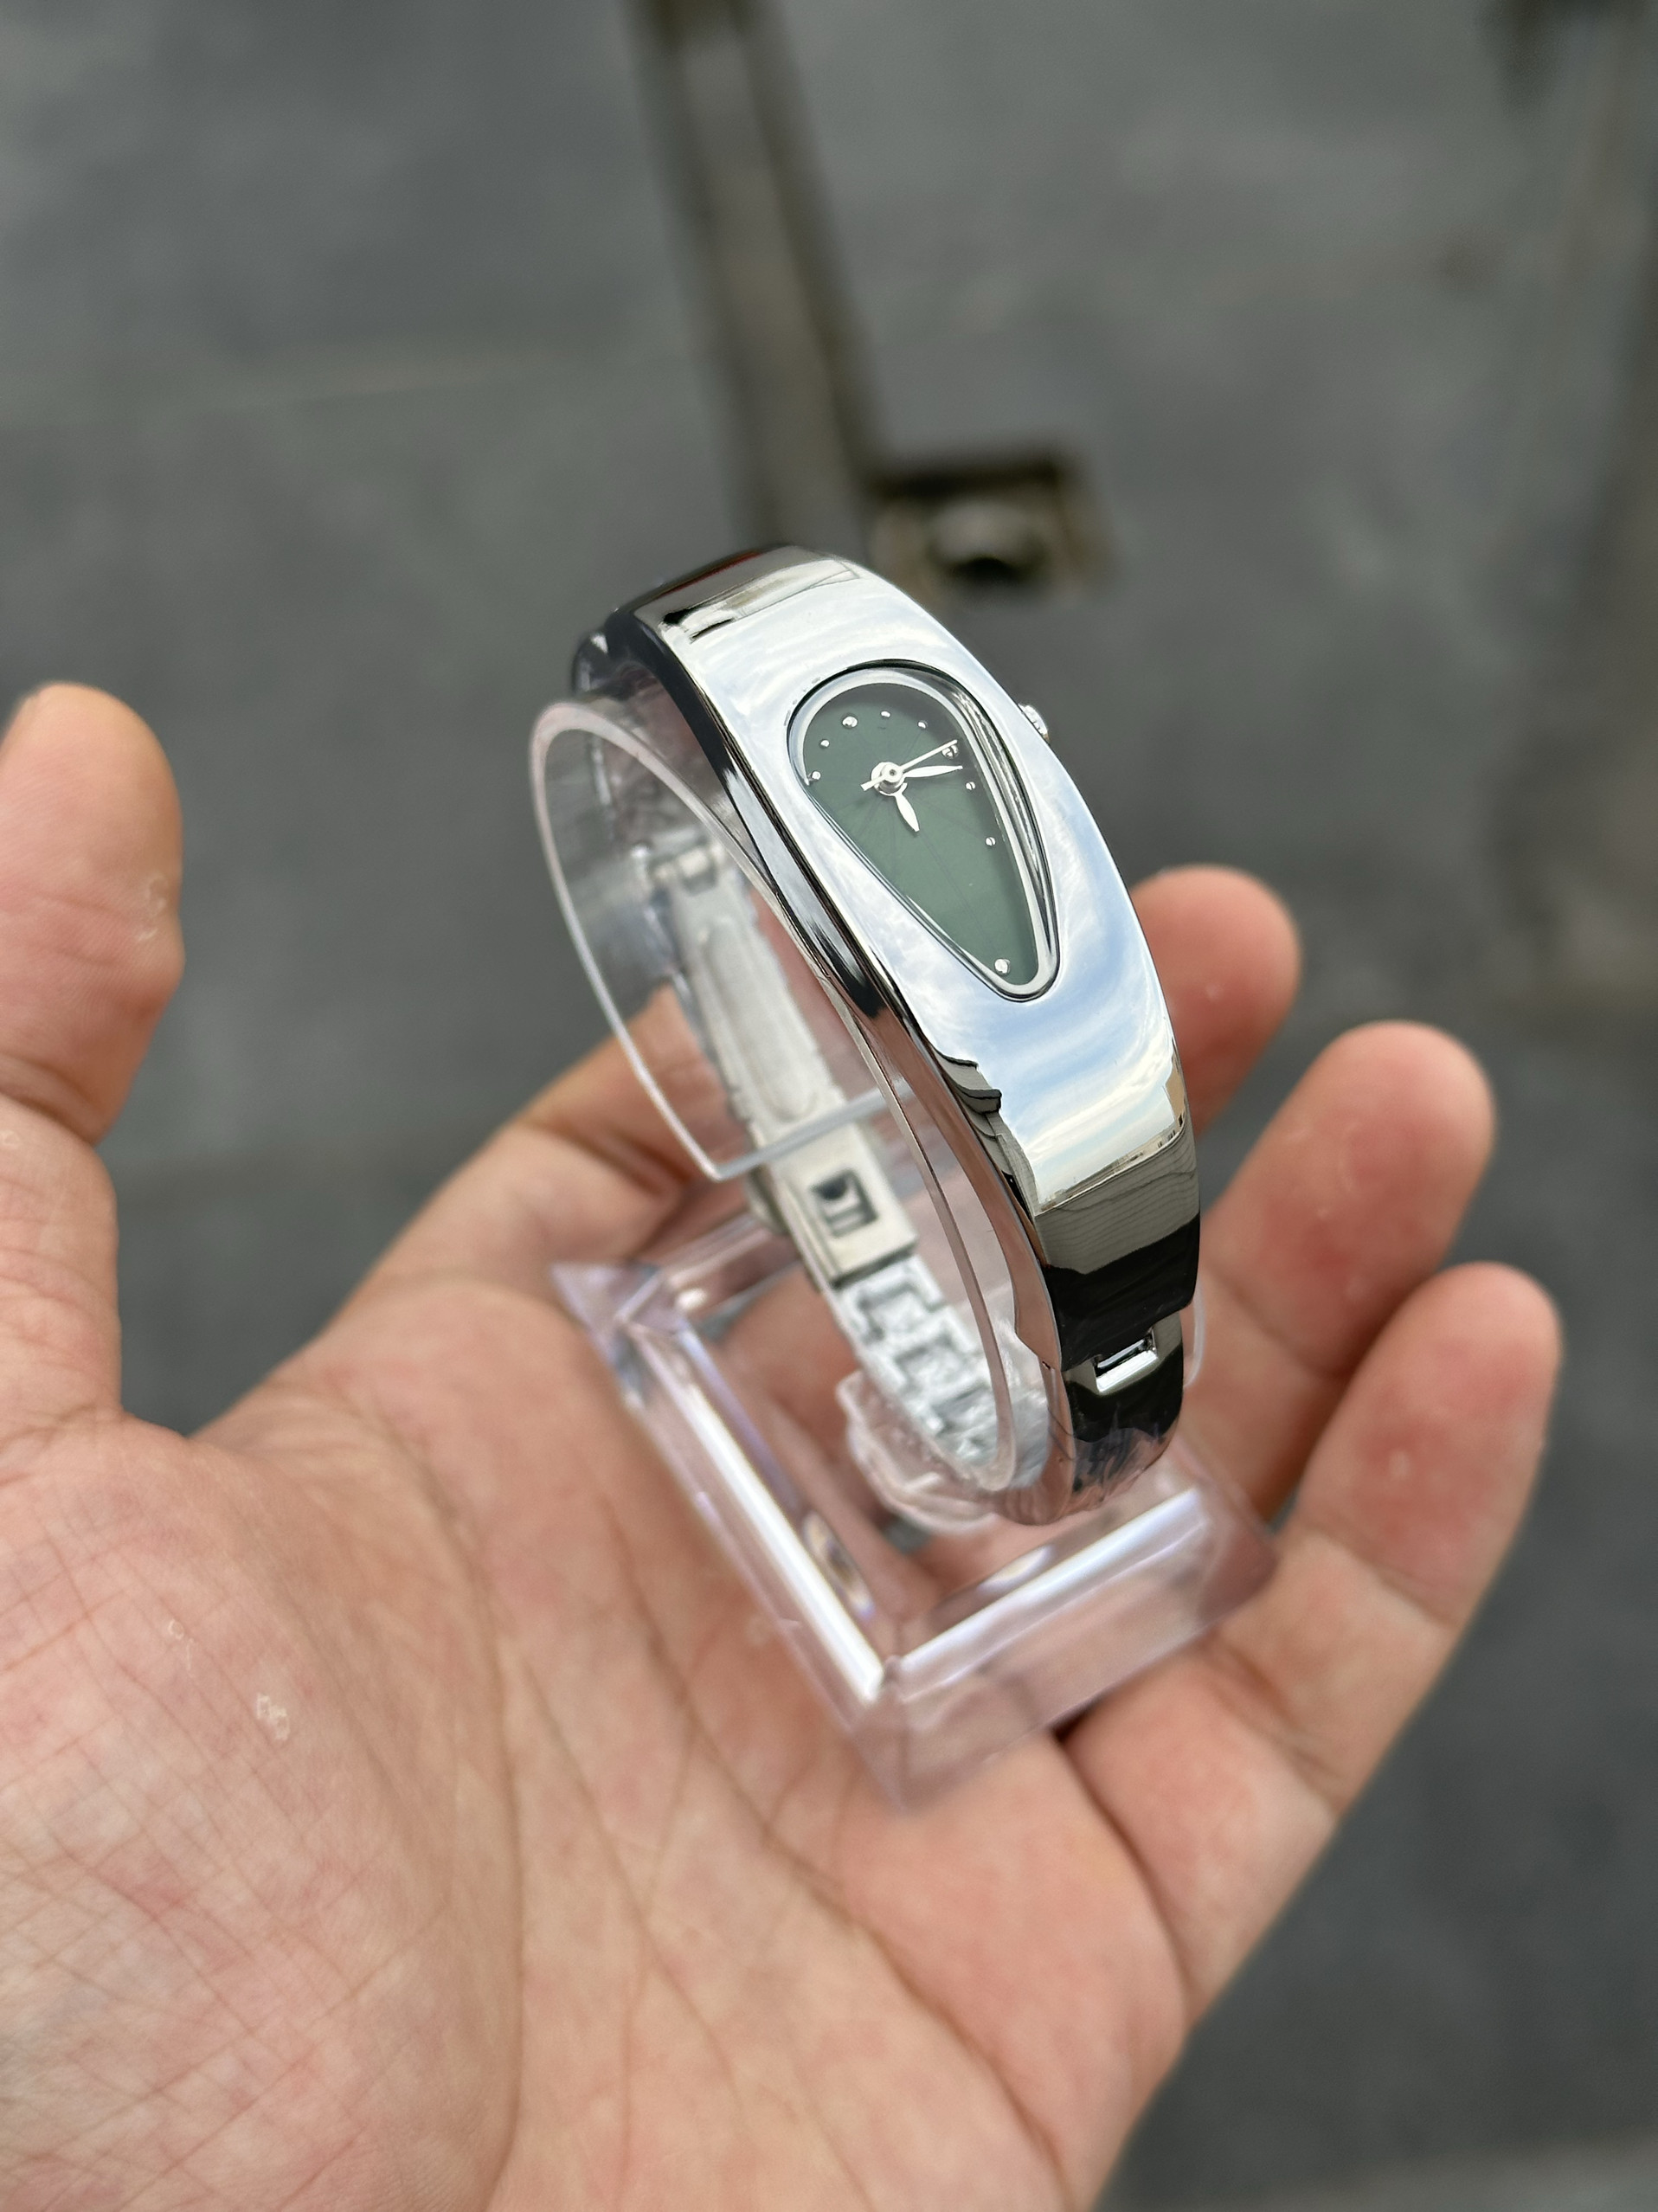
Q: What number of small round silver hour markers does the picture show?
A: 9